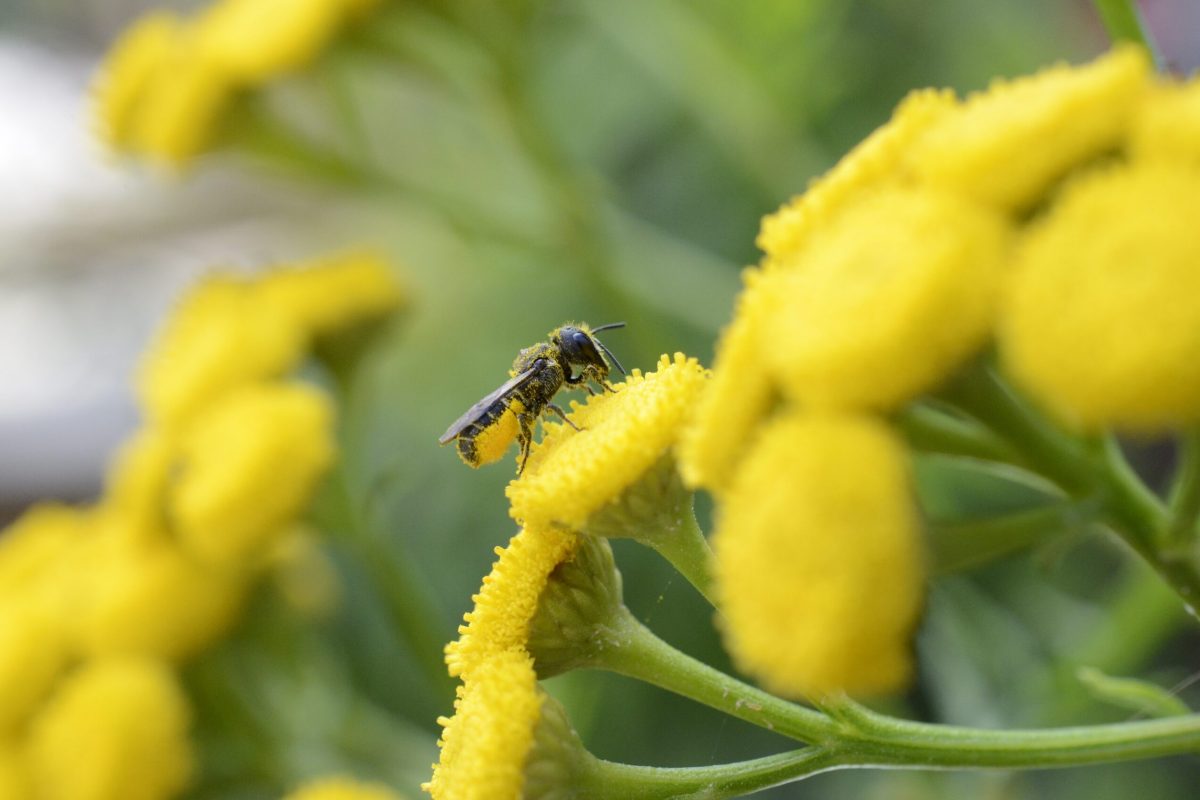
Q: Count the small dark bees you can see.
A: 1